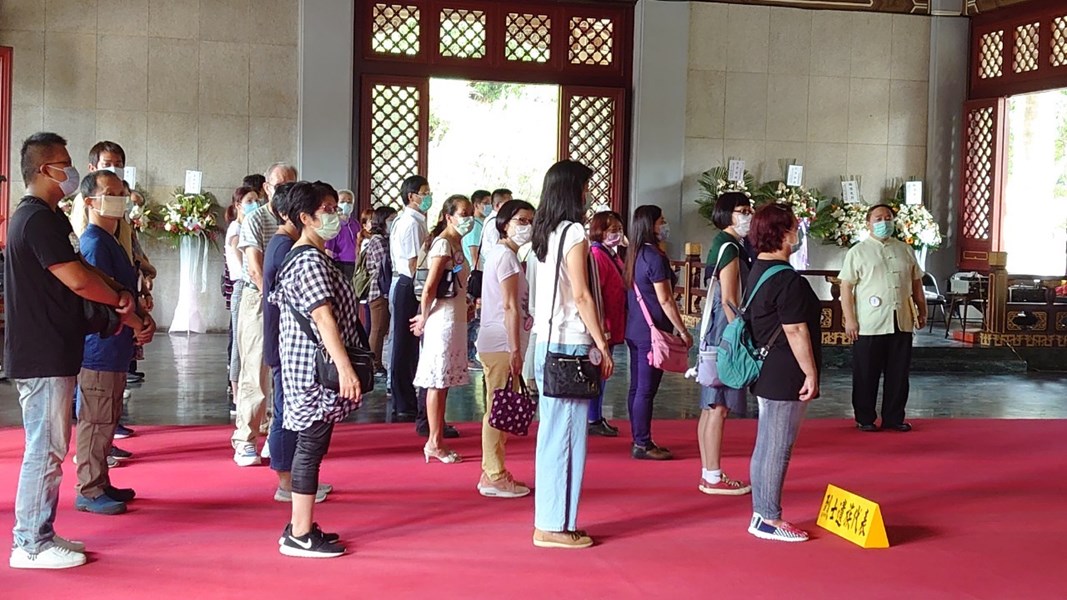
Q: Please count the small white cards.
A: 6